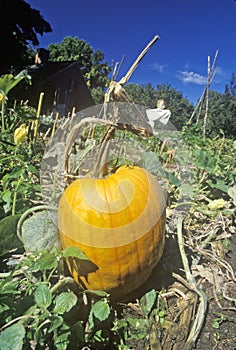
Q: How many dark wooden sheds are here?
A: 1